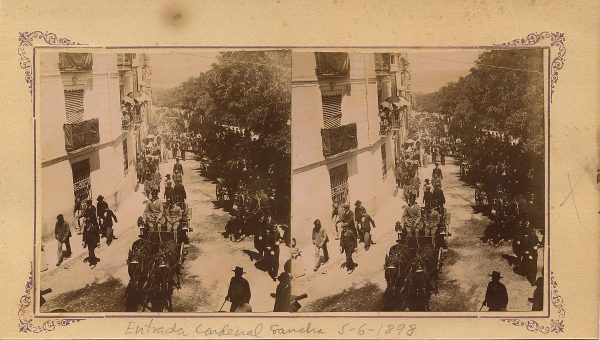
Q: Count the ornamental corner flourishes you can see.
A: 4